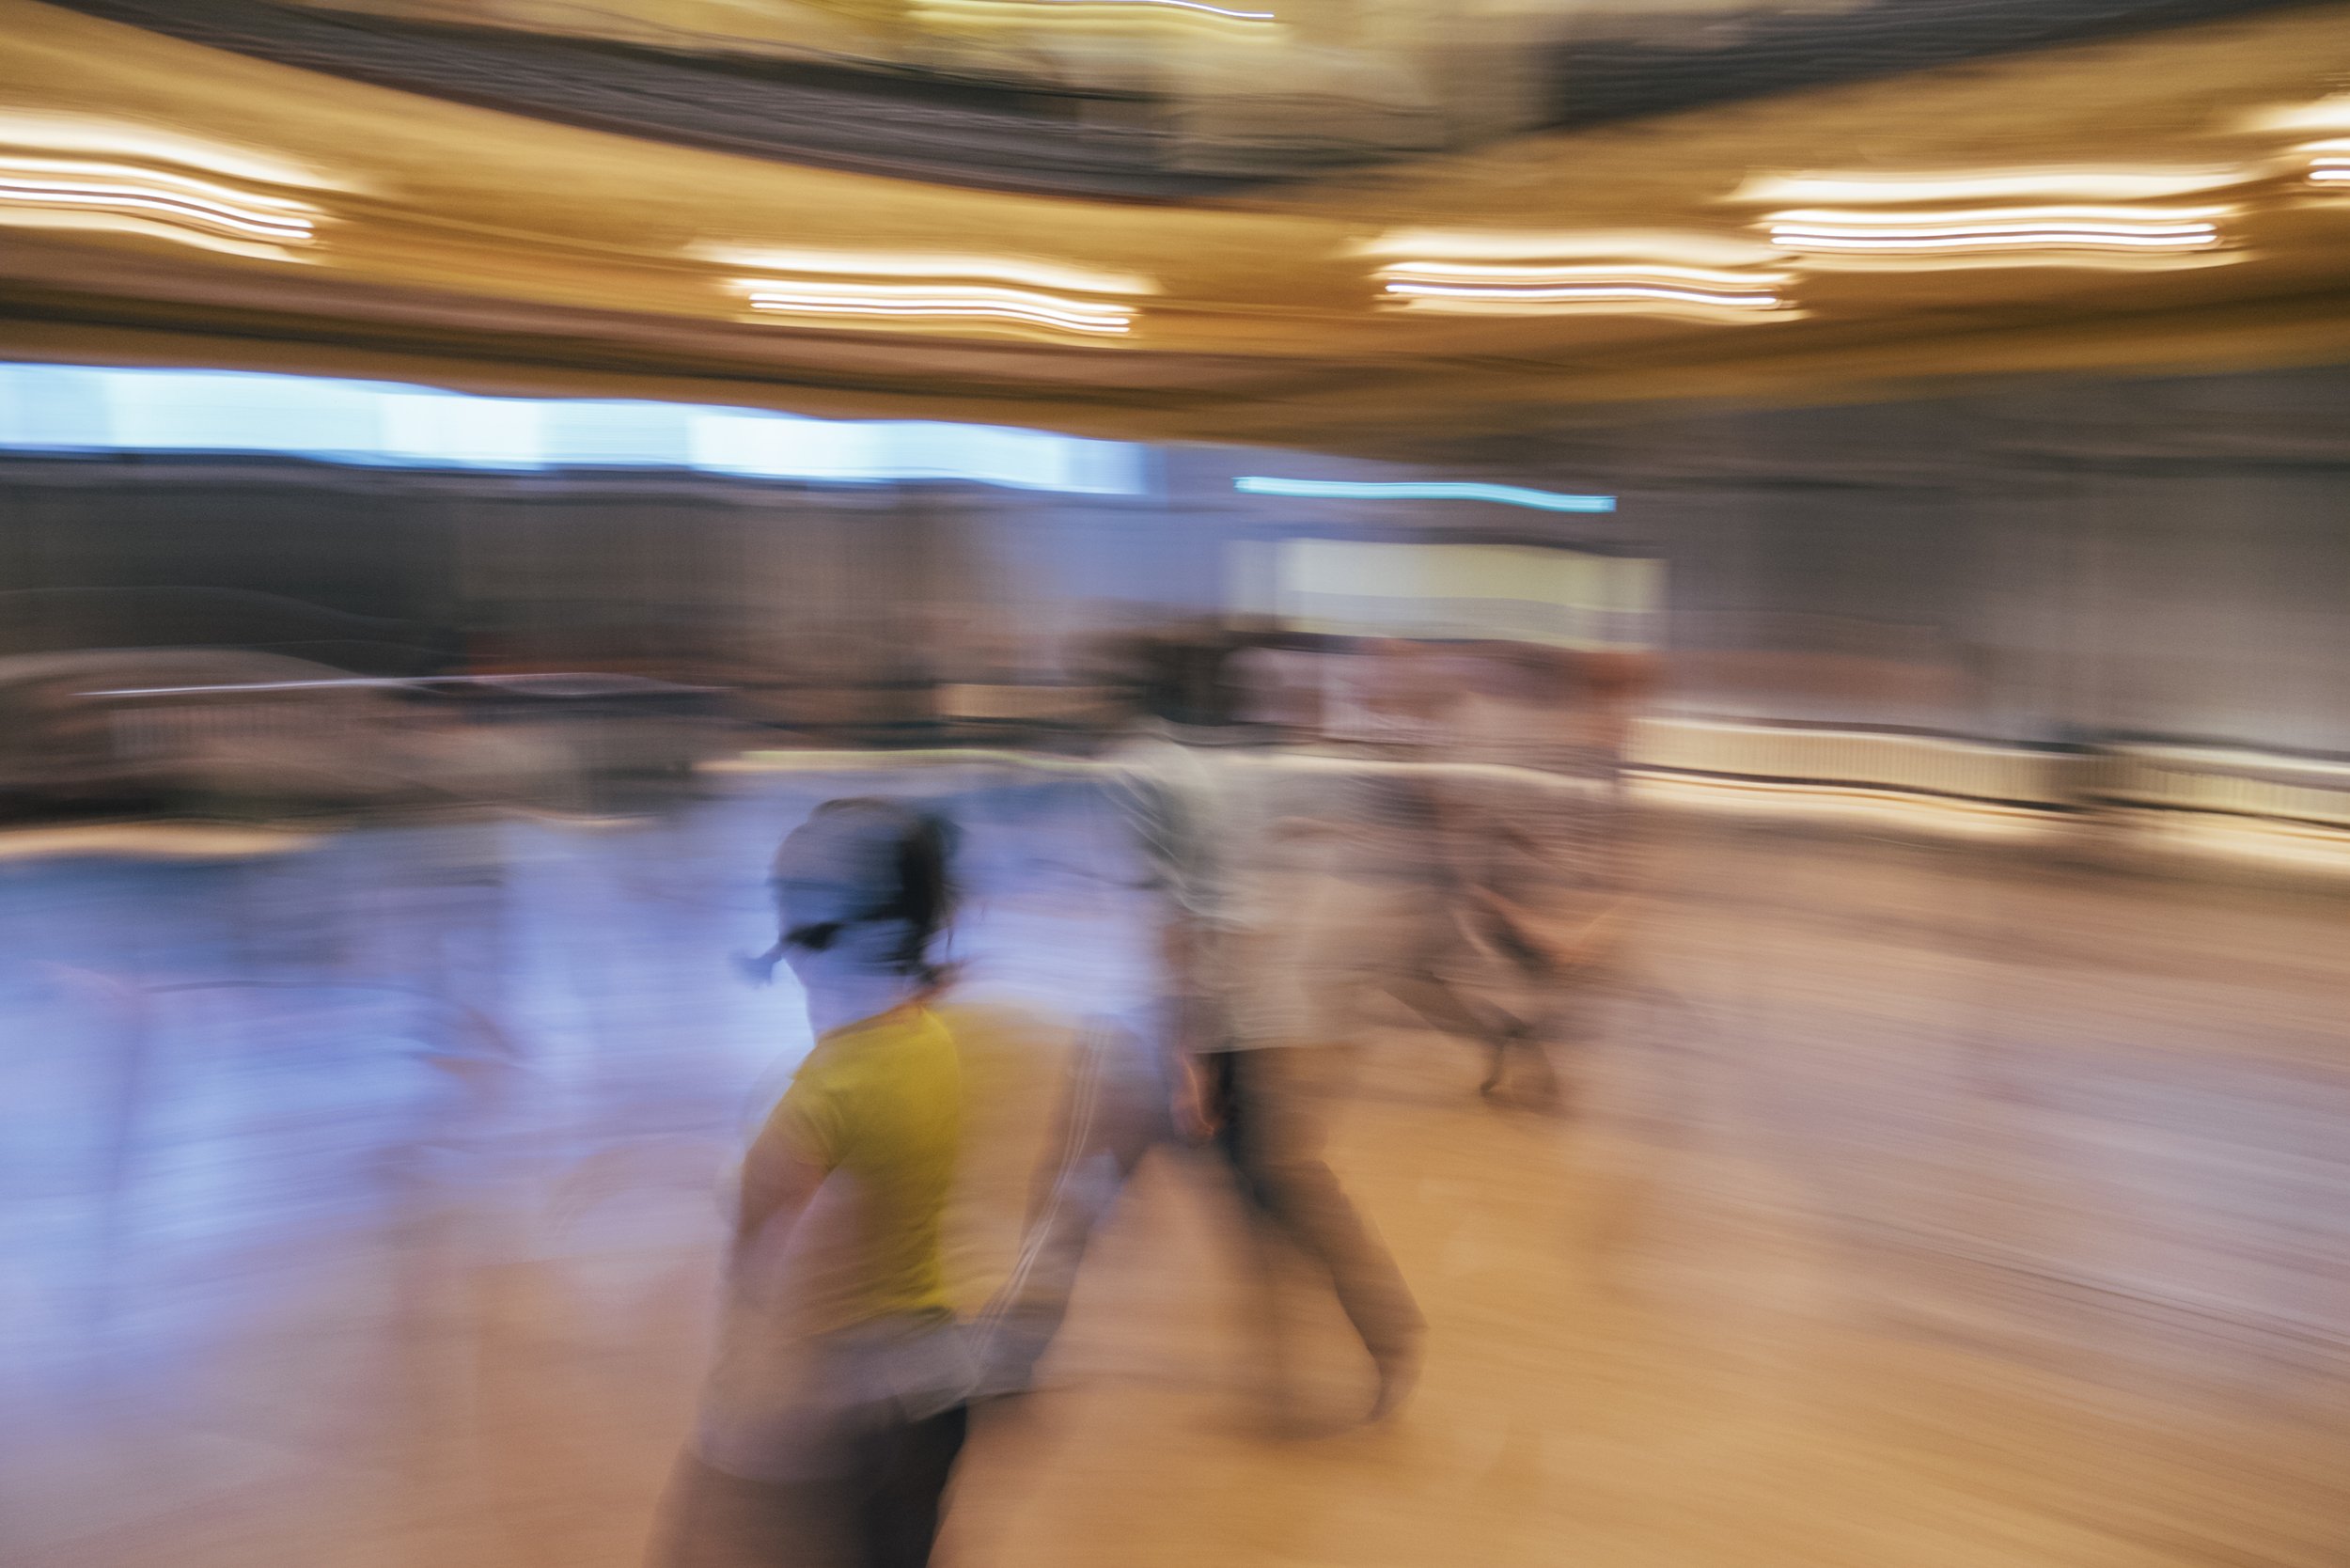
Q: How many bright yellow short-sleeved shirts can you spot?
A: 1